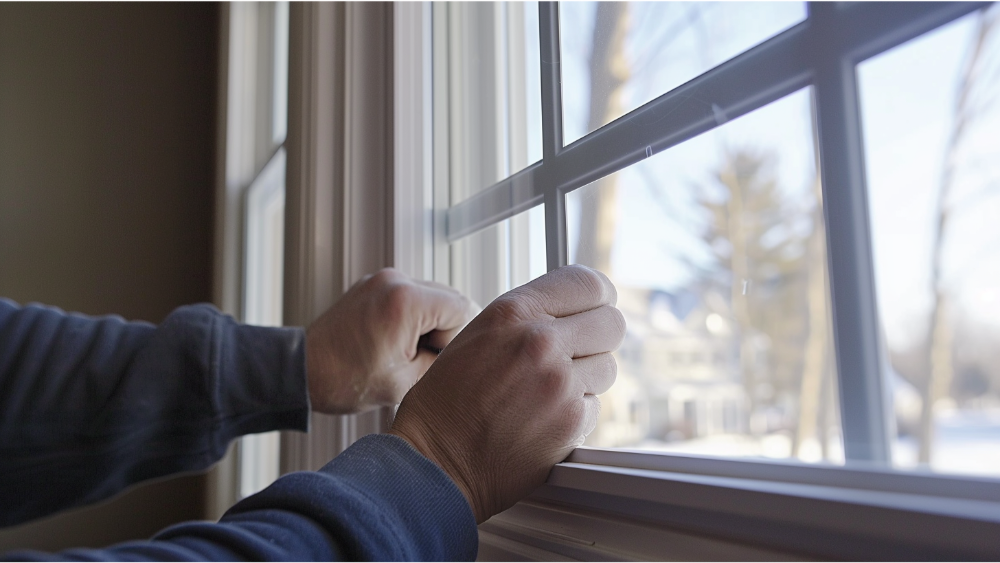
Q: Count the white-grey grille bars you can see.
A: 3